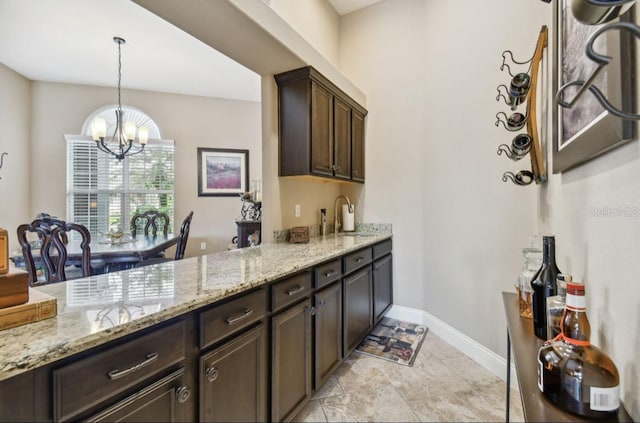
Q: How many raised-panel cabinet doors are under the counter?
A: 6